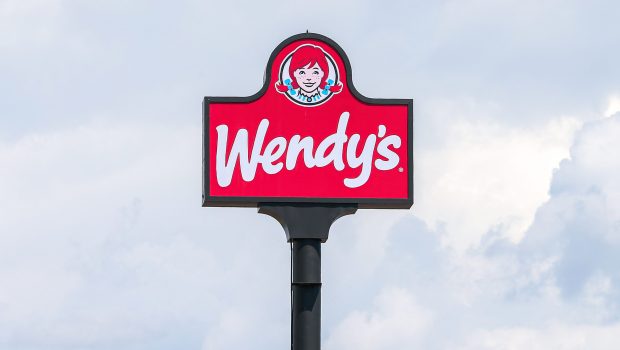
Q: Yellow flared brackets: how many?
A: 0